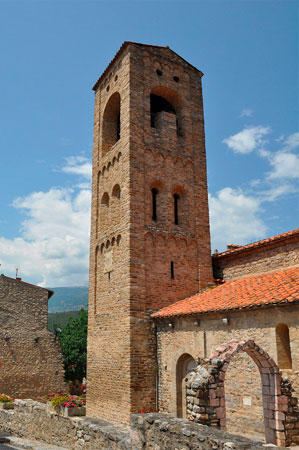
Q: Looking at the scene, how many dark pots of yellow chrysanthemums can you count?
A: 0